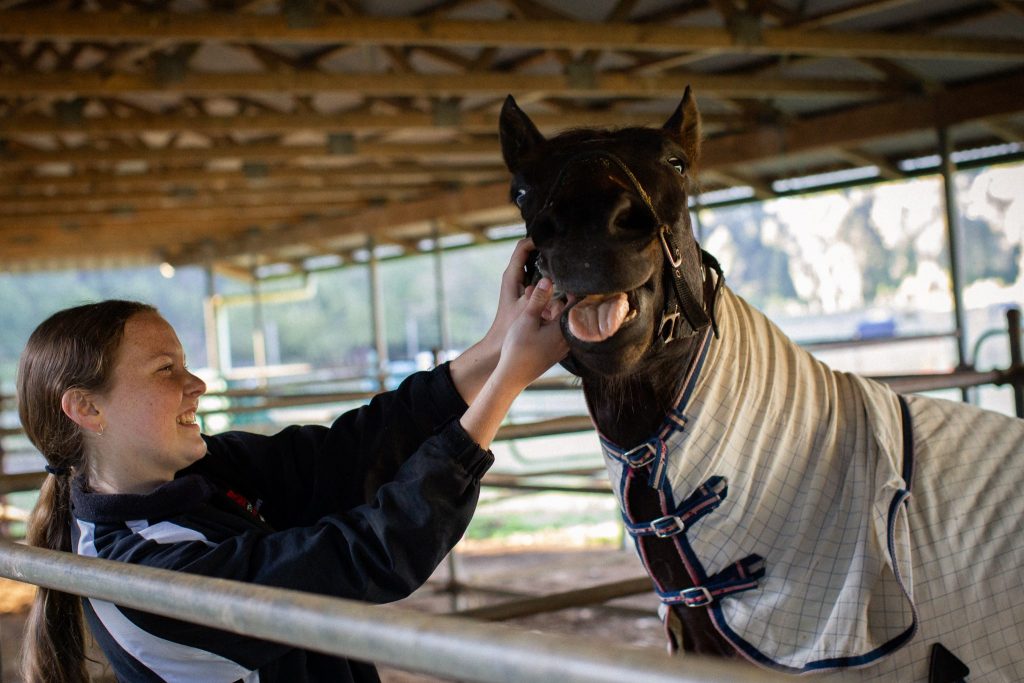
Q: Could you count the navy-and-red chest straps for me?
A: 3